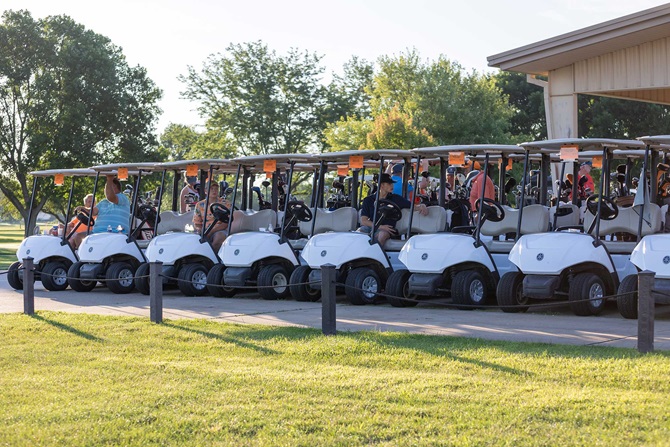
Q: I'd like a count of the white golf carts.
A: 8